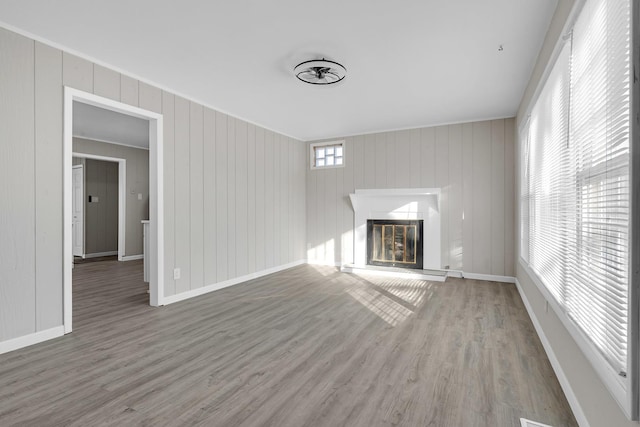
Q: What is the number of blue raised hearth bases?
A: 0